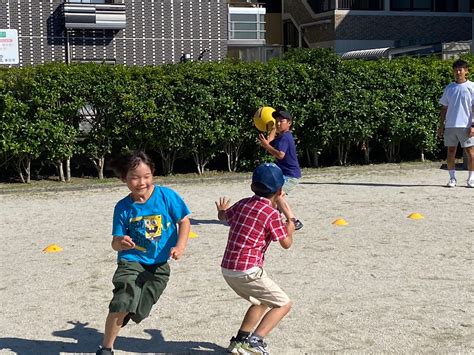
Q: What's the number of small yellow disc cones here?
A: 4